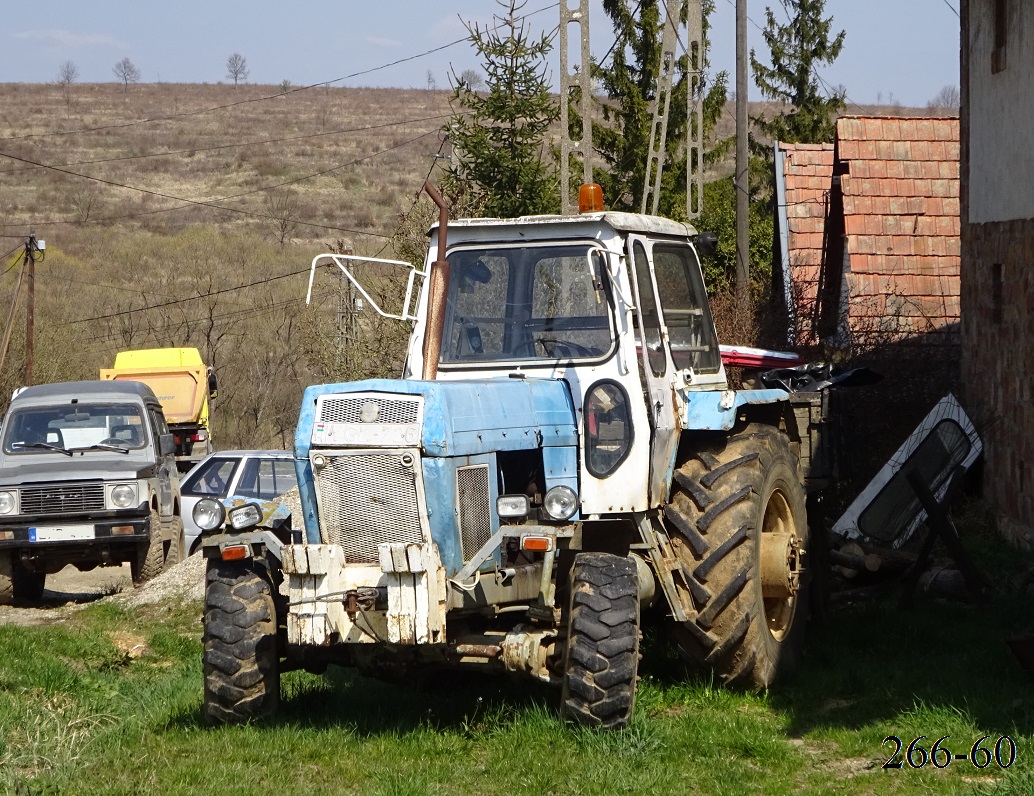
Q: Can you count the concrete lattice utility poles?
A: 3